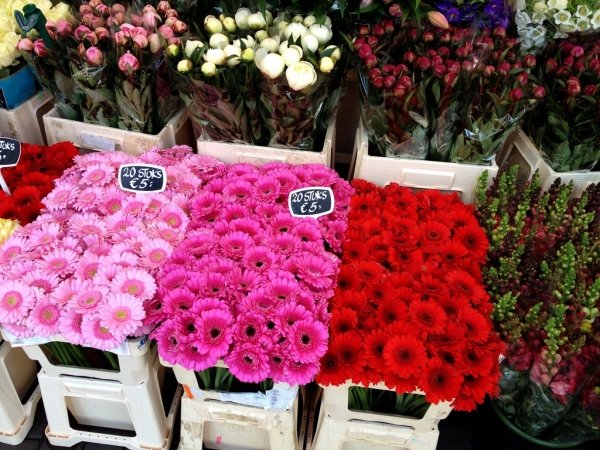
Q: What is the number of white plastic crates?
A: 9